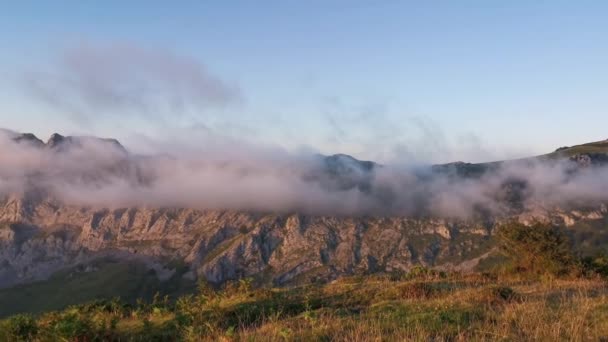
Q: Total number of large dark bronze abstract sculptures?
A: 0